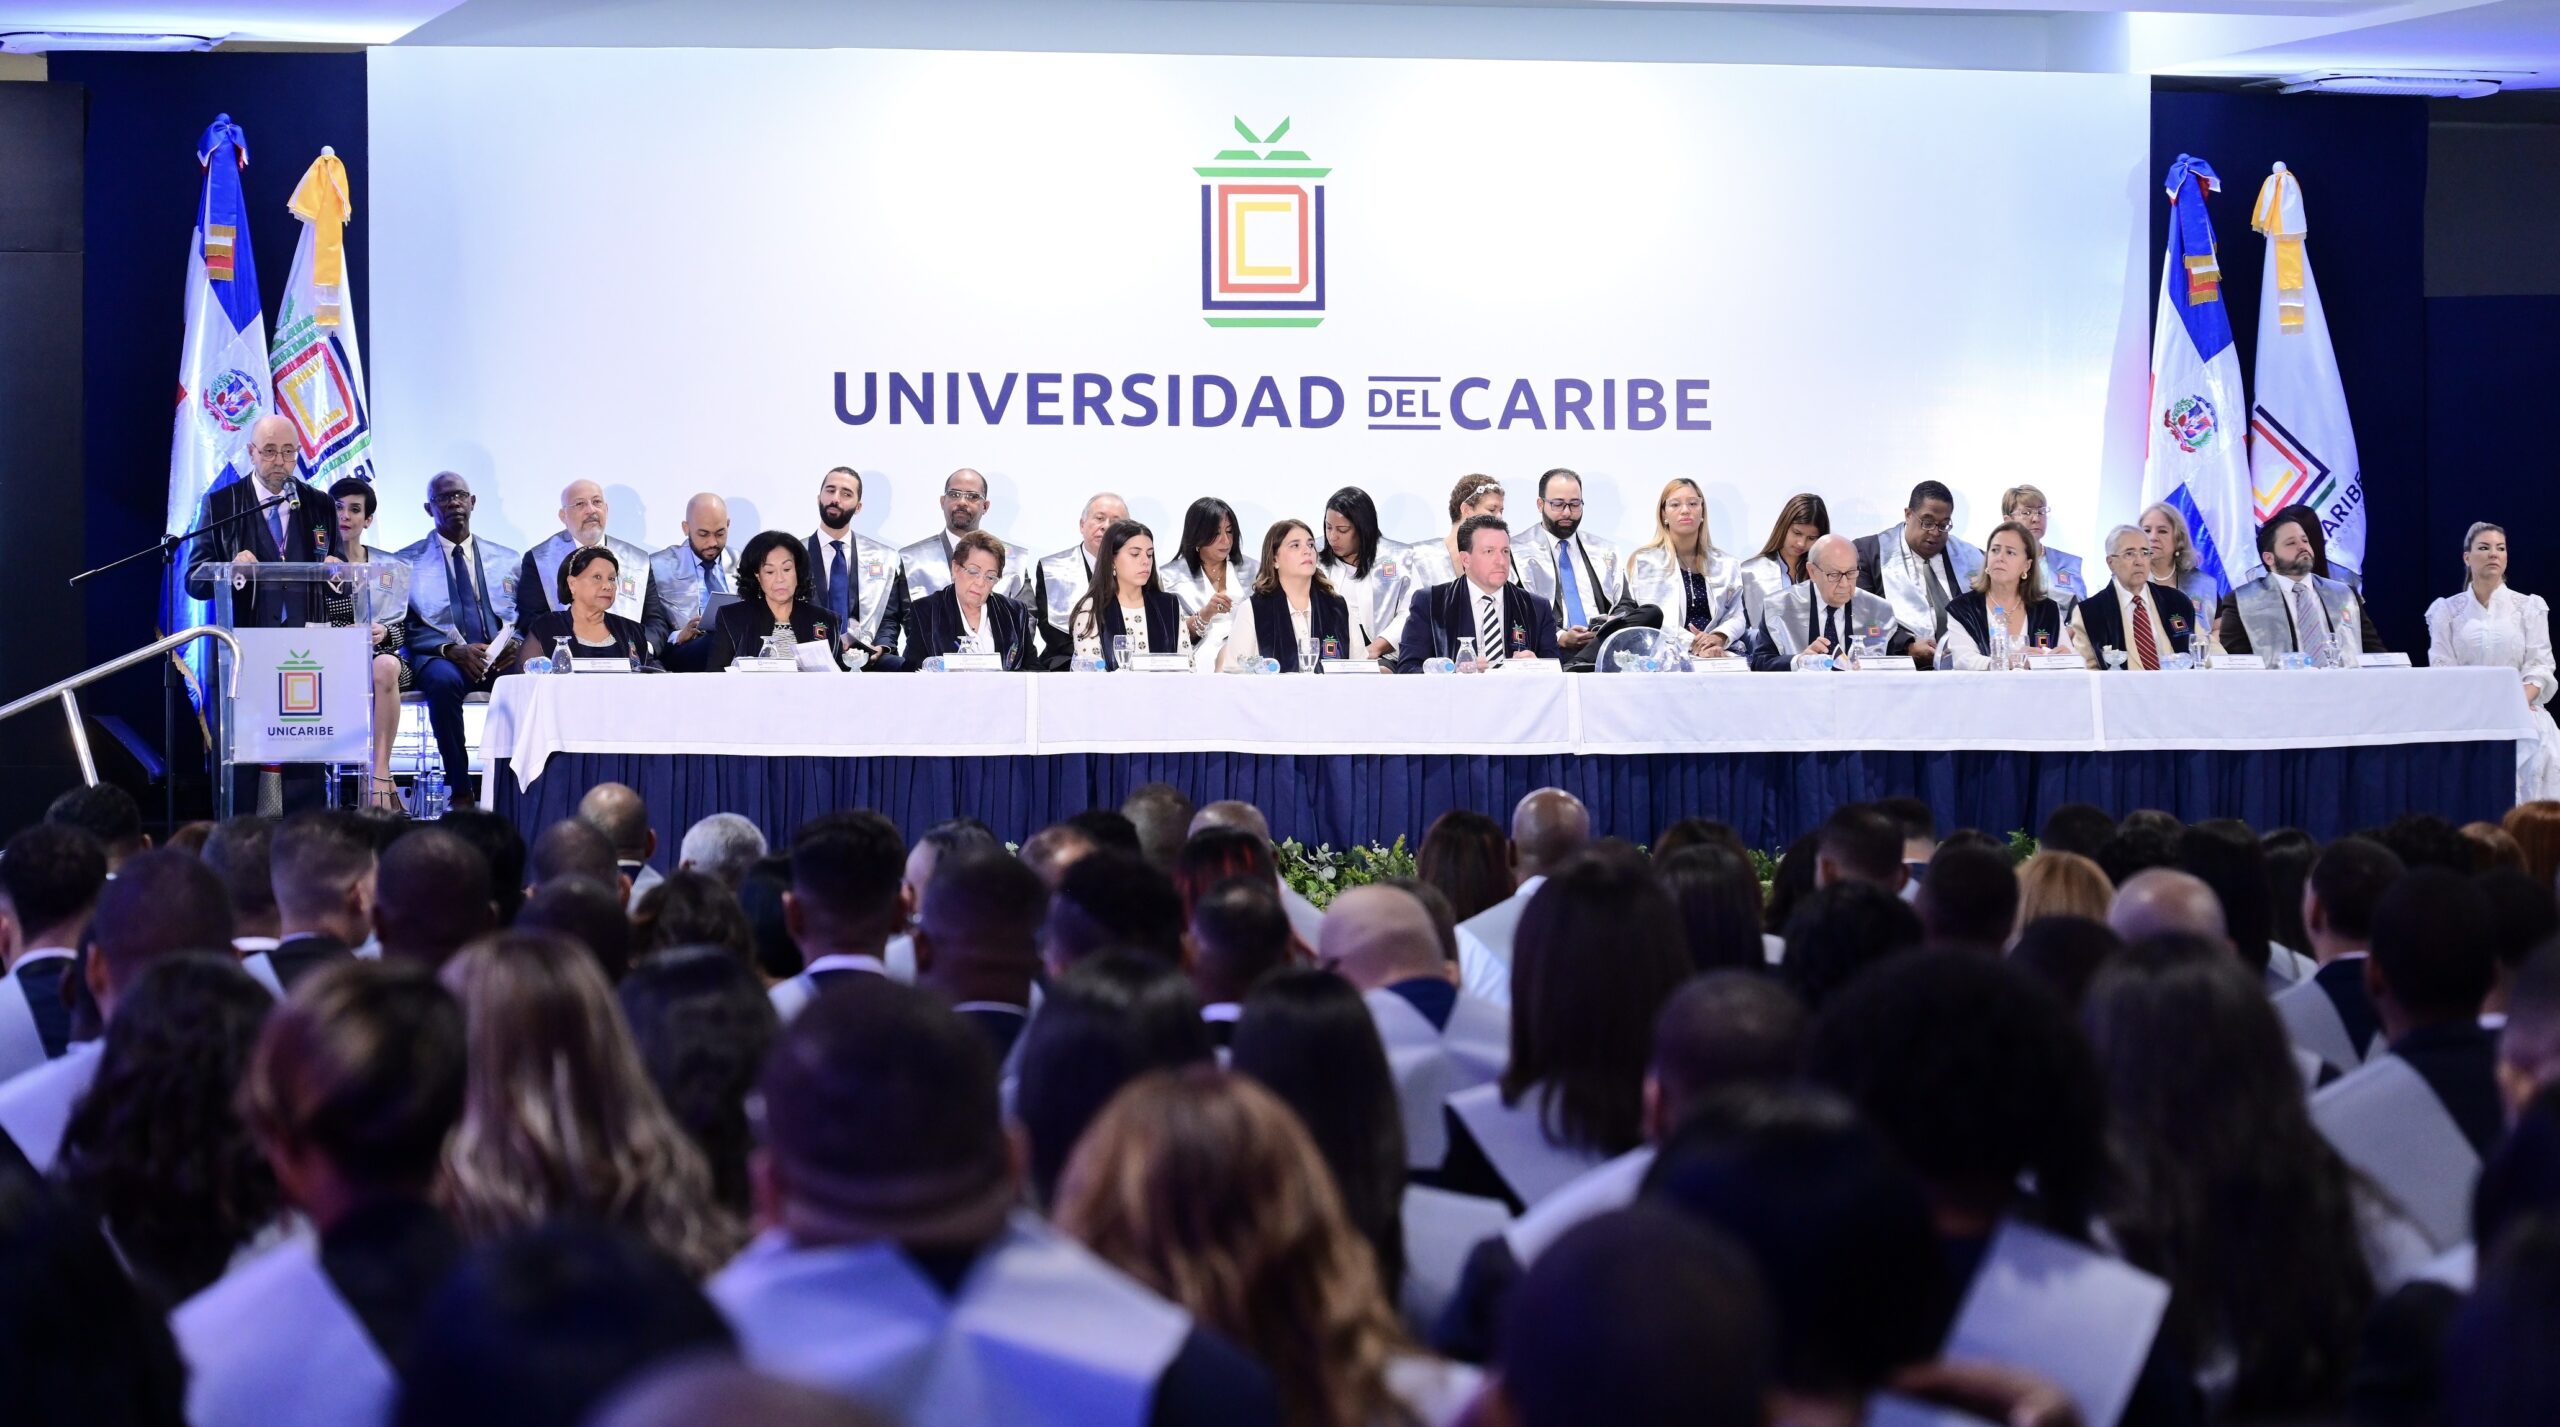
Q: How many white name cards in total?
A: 11